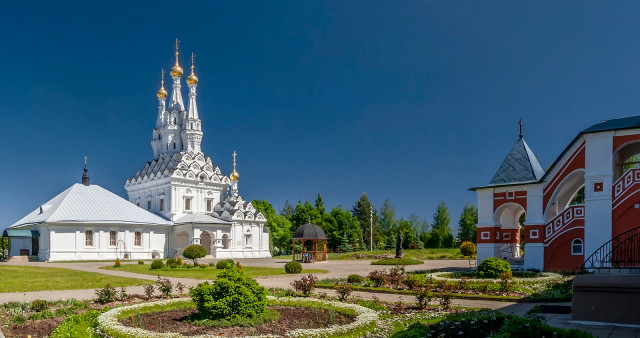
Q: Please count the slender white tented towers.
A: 3